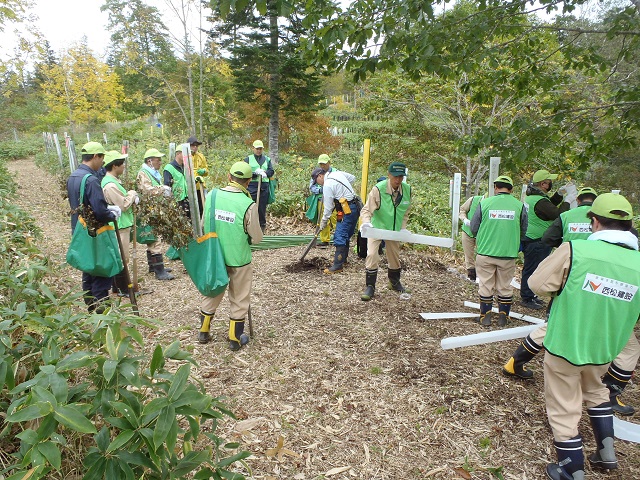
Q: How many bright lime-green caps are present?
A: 11